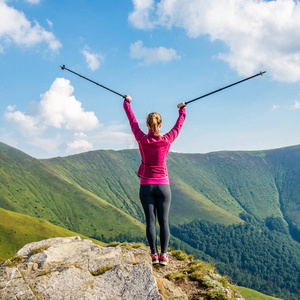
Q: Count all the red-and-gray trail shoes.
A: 2